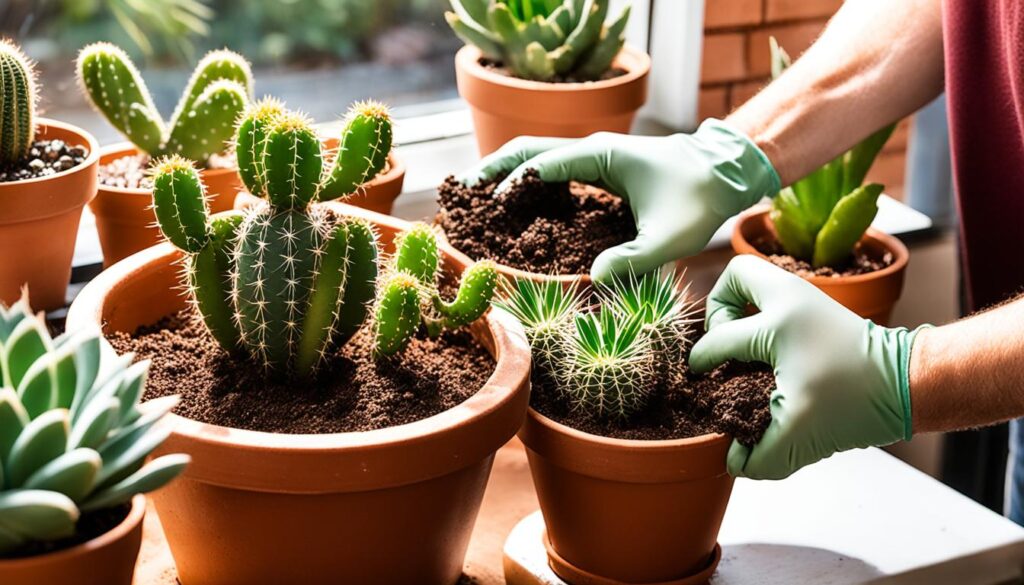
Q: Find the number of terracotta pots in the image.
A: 9